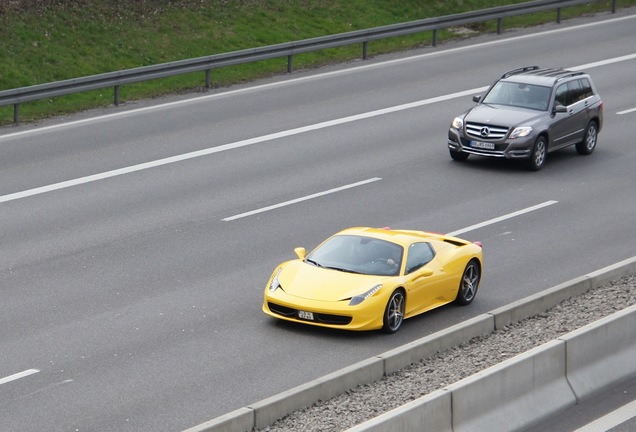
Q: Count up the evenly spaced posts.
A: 9